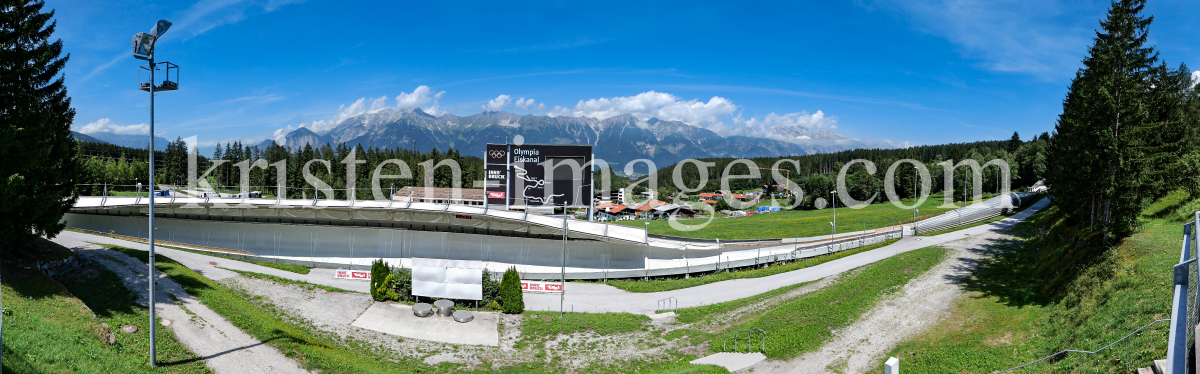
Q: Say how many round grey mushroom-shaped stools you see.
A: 3